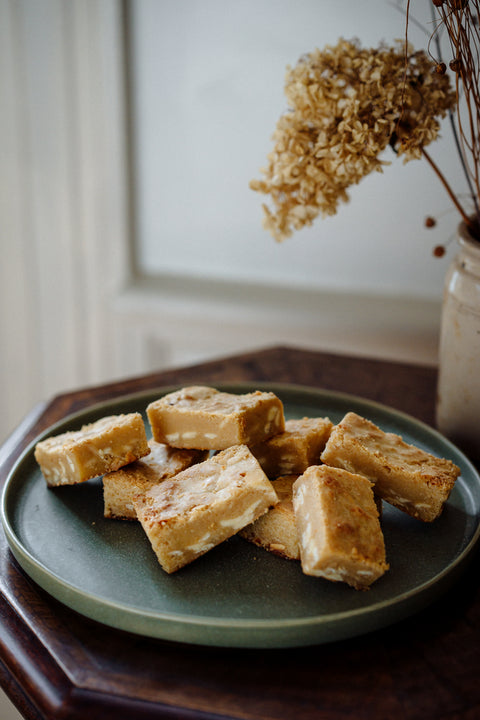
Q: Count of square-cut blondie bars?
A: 8